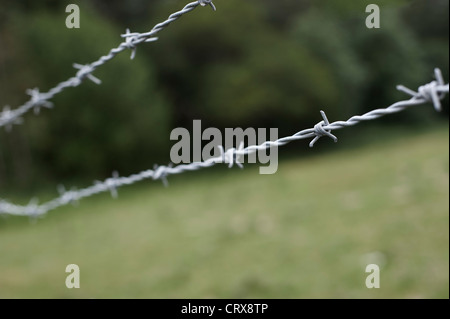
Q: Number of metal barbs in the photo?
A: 12